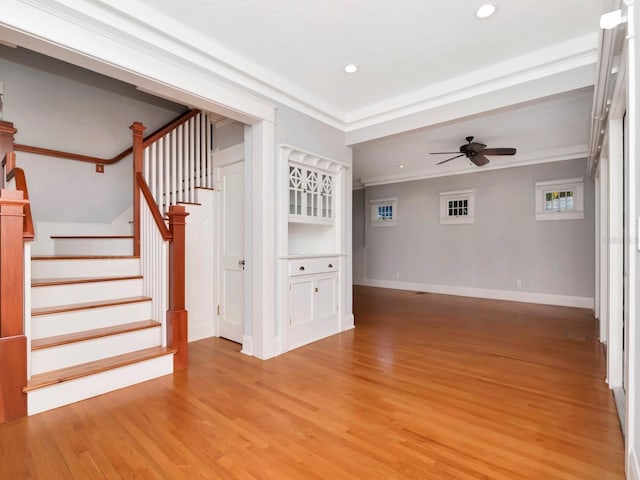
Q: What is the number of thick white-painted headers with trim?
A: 2